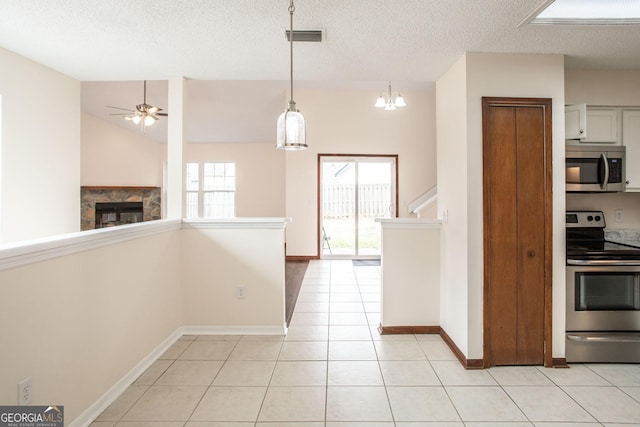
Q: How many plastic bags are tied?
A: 0